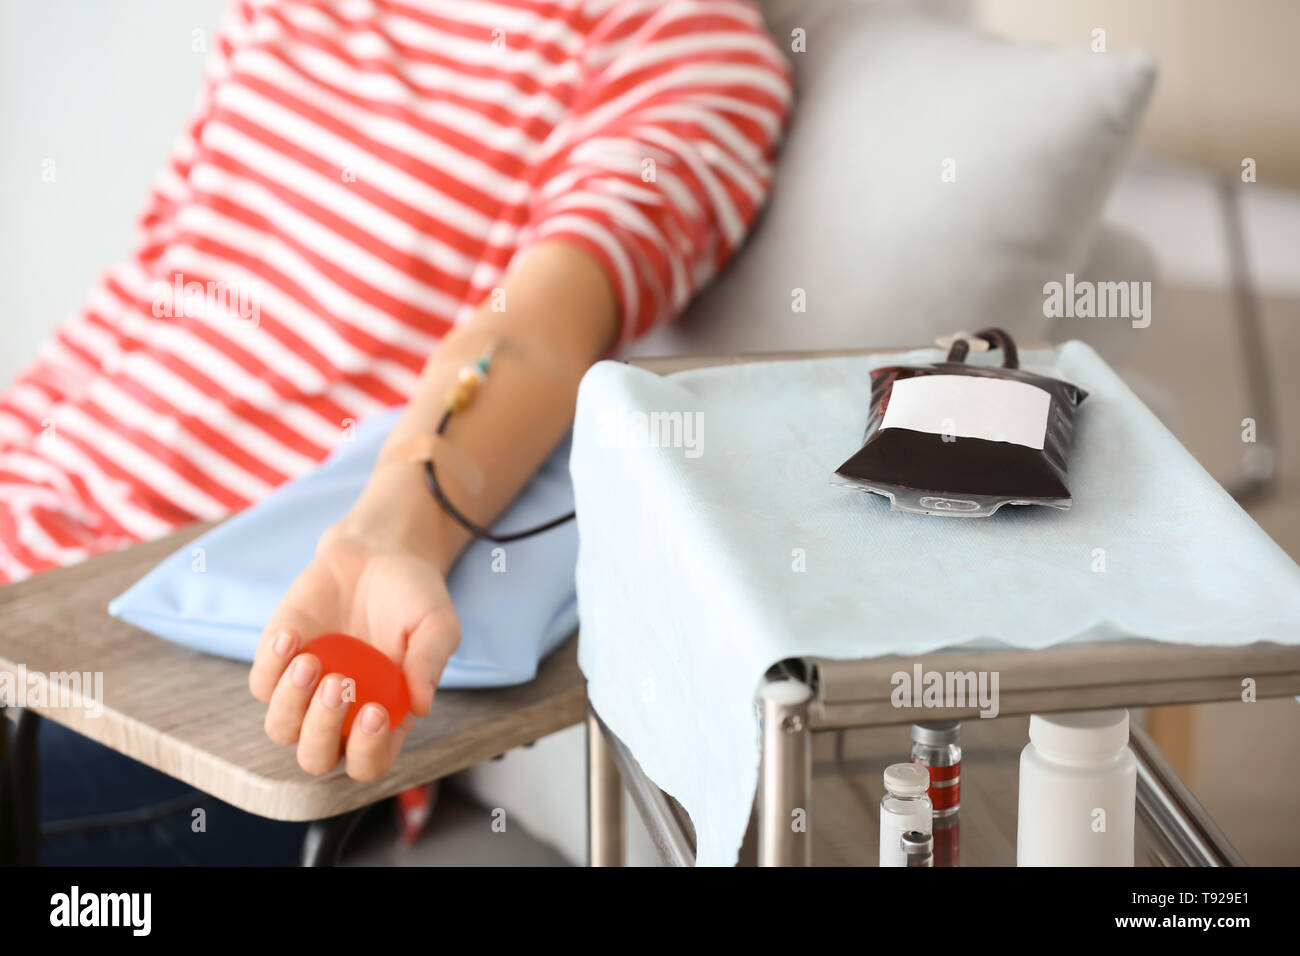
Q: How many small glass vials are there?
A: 3